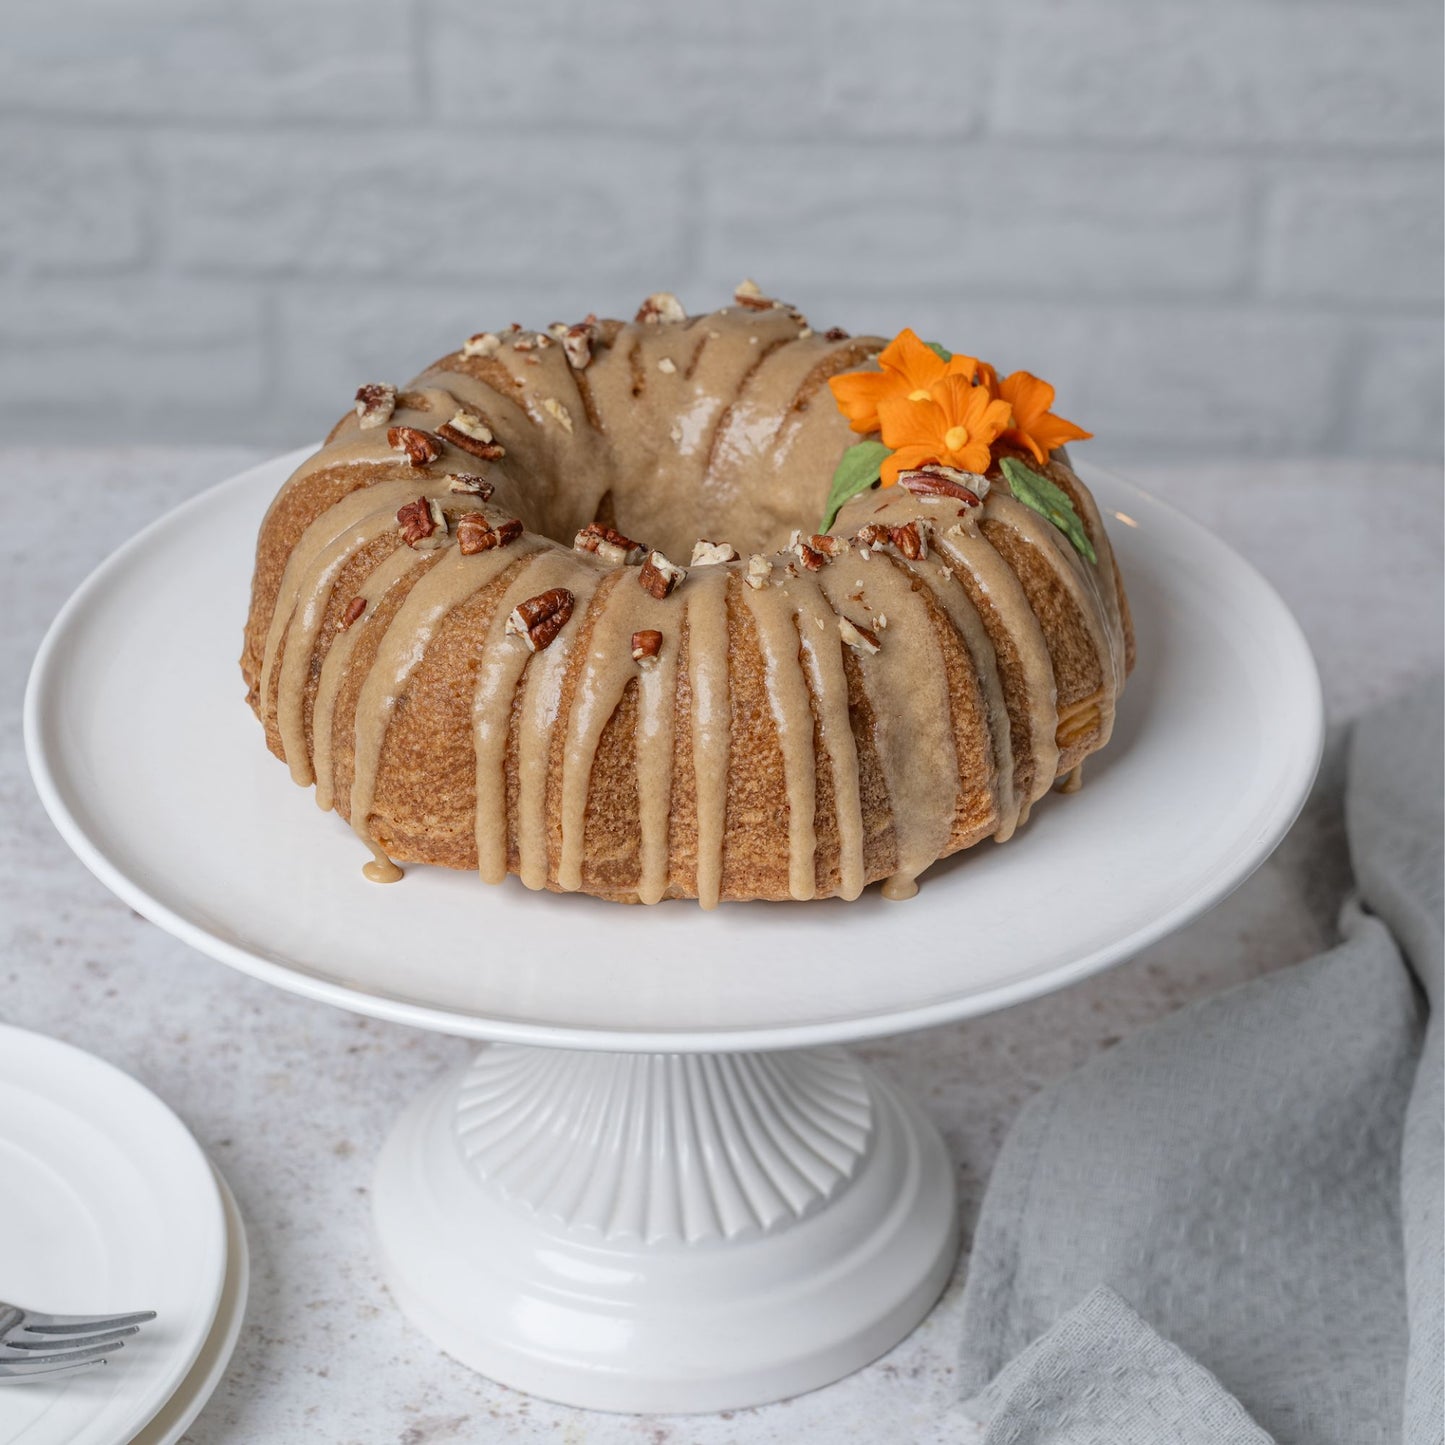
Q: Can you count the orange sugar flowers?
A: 3